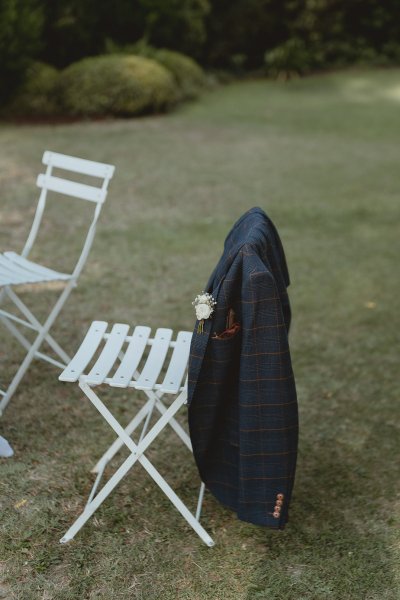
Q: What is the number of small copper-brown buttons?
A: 4